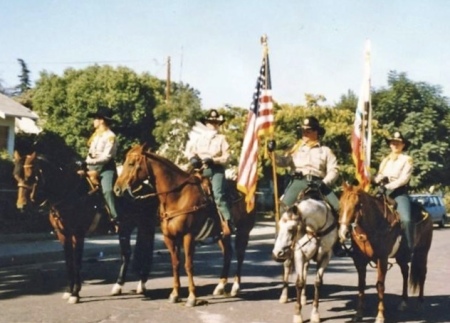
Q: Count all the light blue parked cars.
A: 1